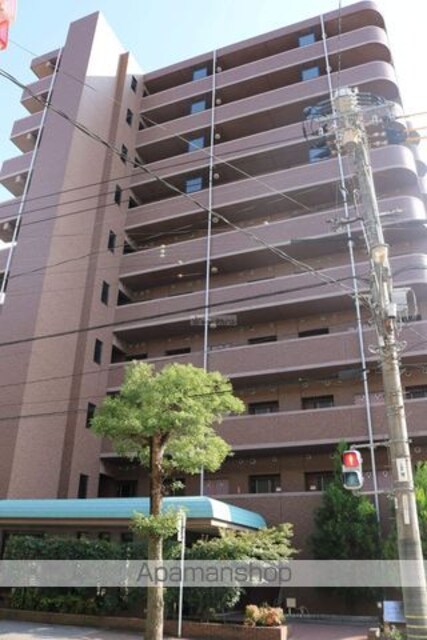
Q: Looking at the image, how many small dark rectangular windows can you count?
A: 9